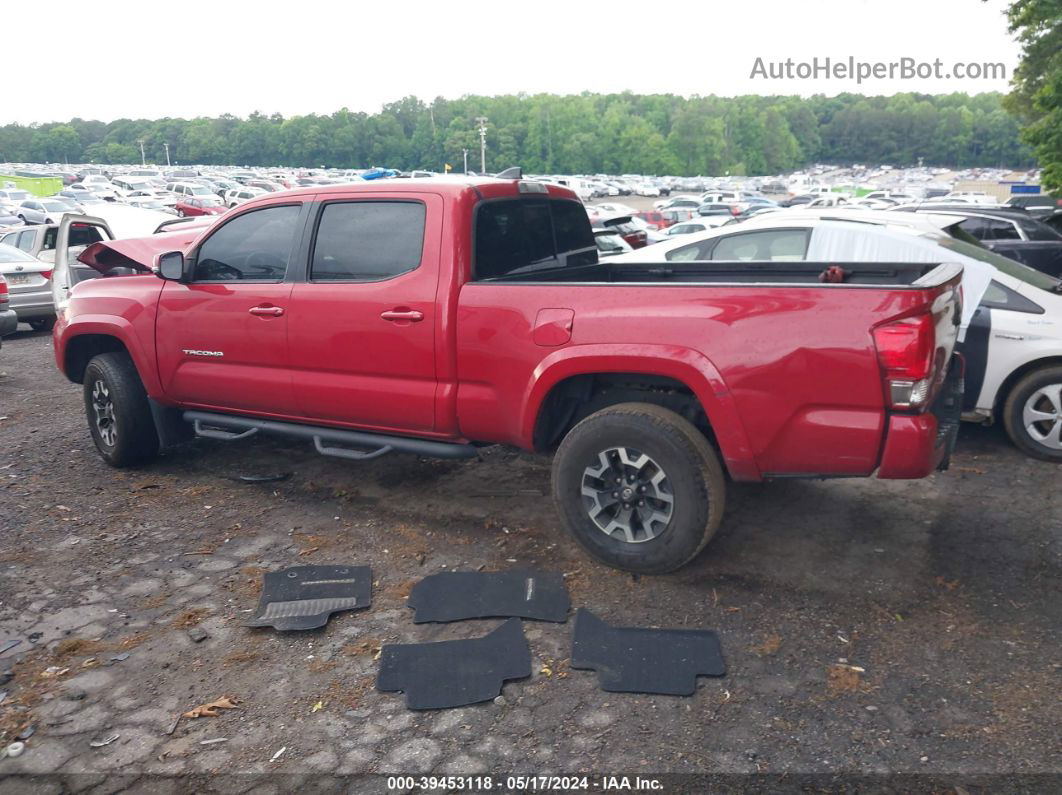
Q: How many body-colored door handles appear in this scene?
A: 2